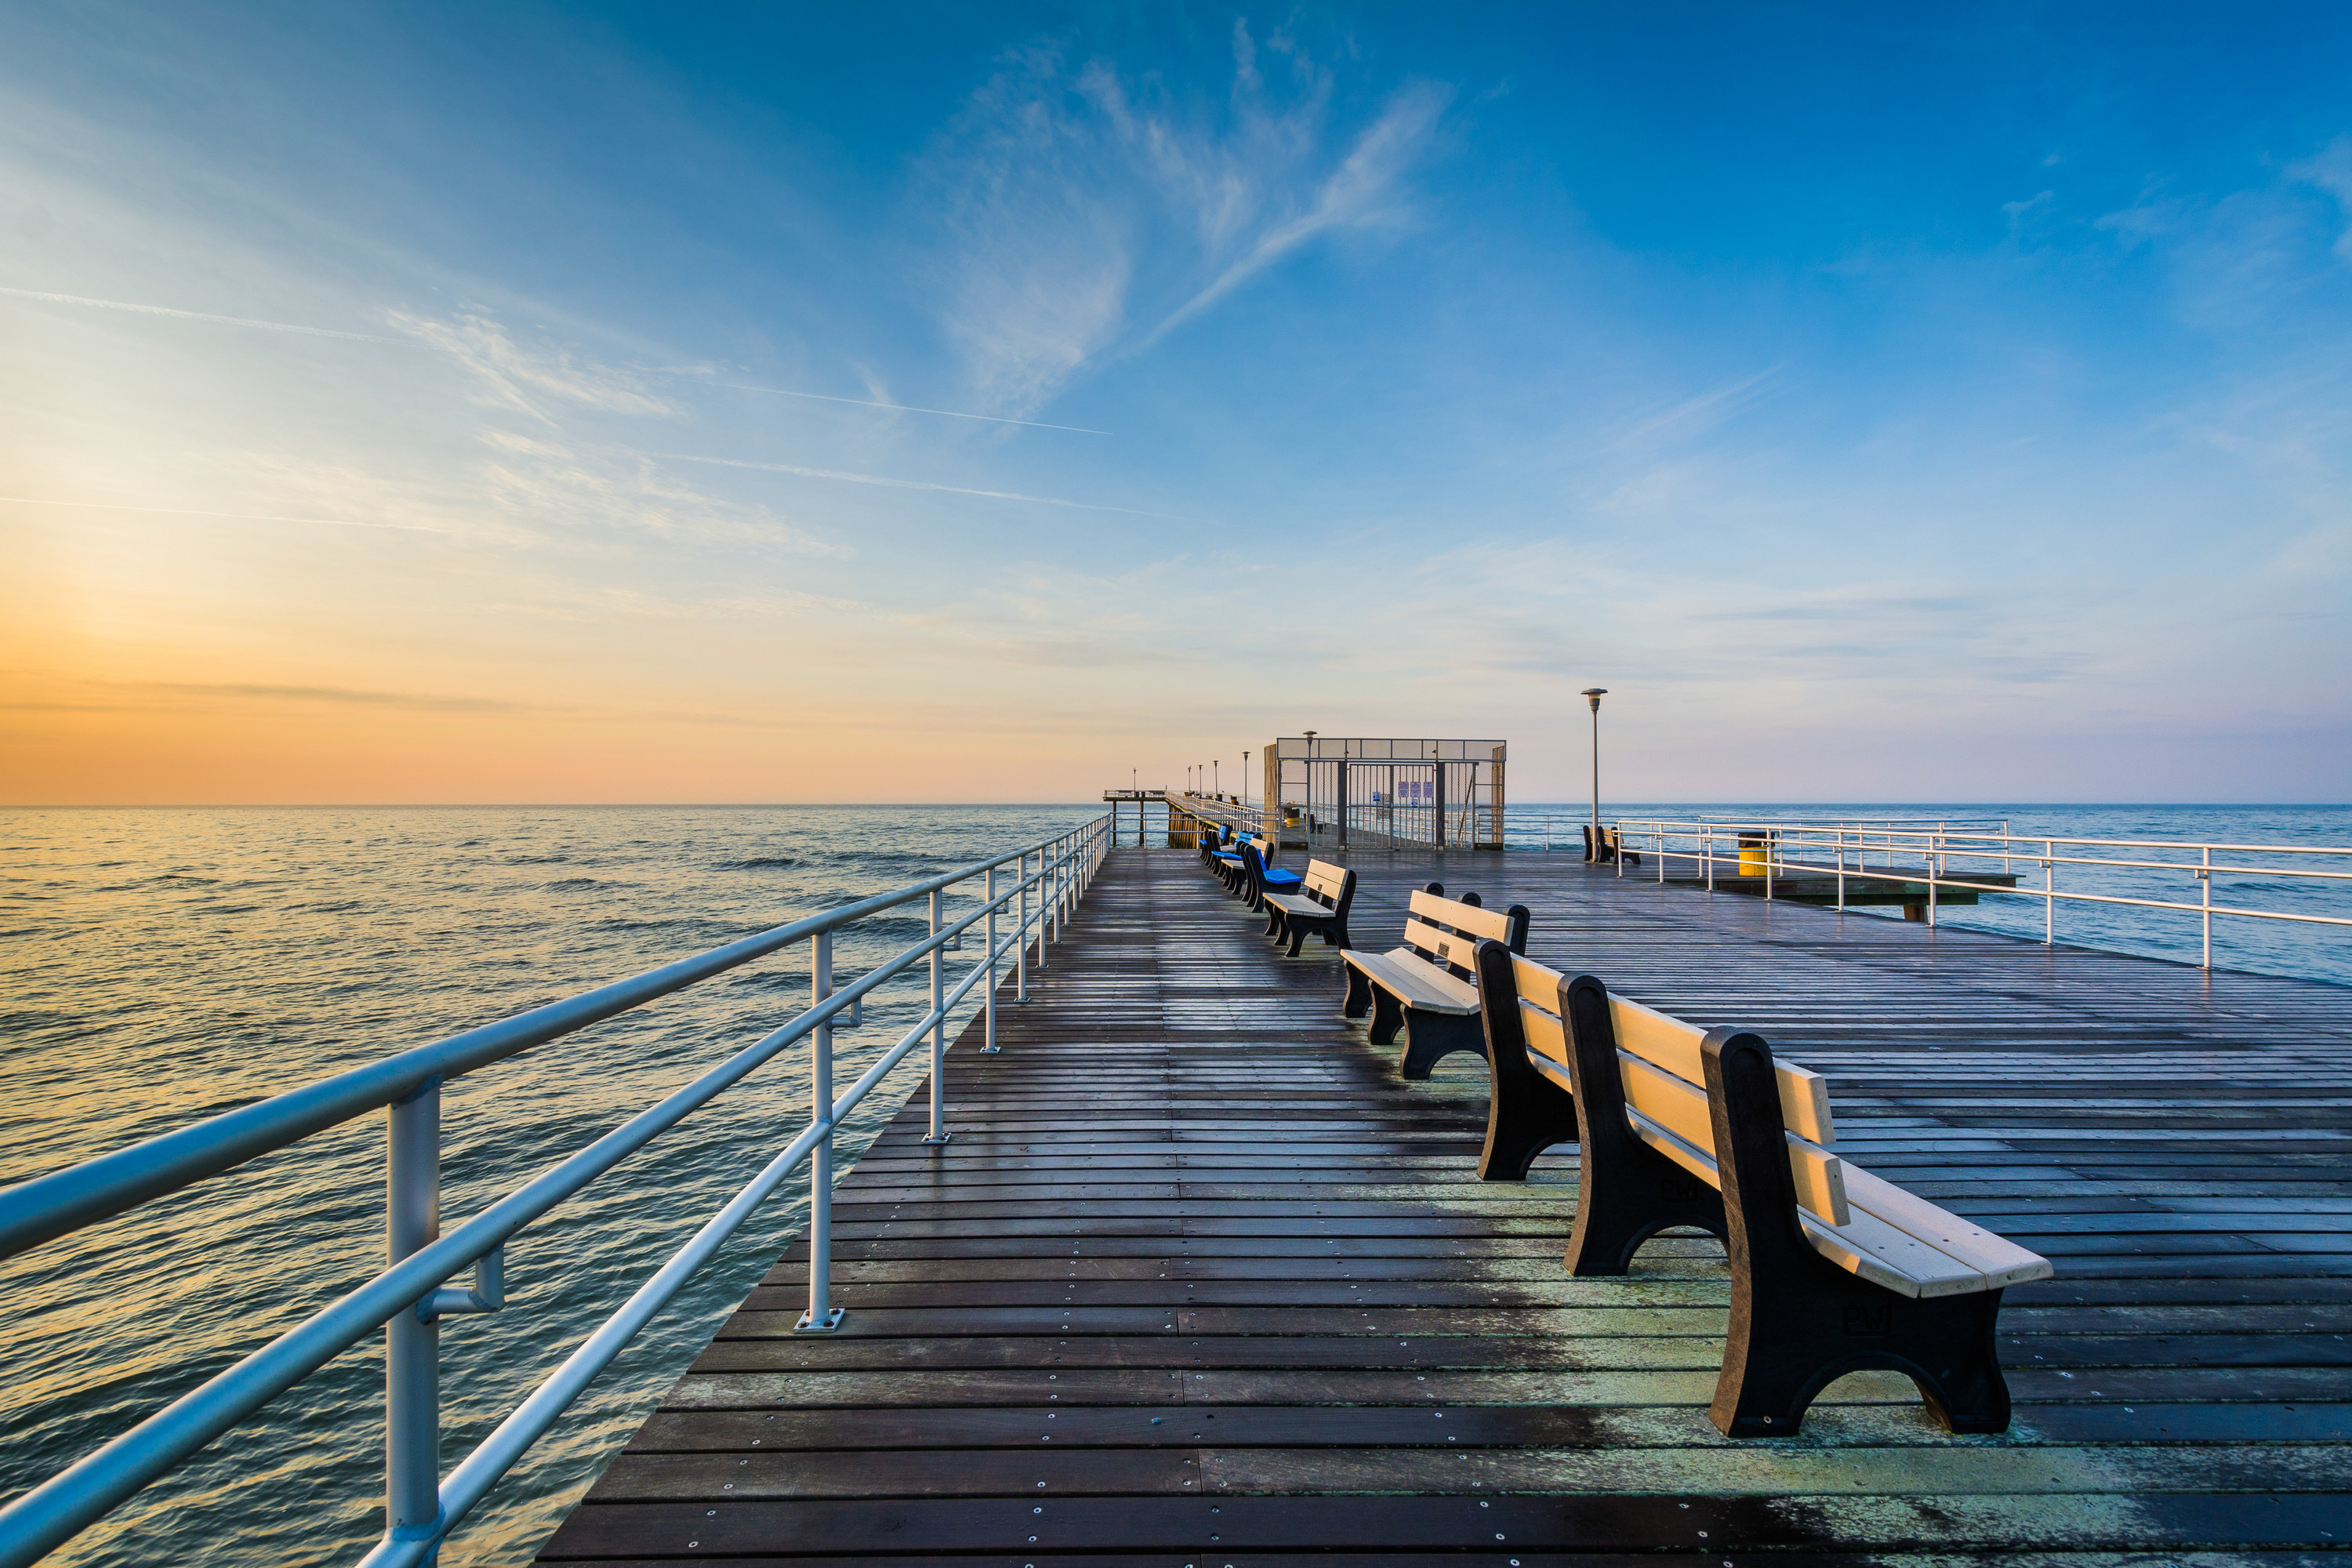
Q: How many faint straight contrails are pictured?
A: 4